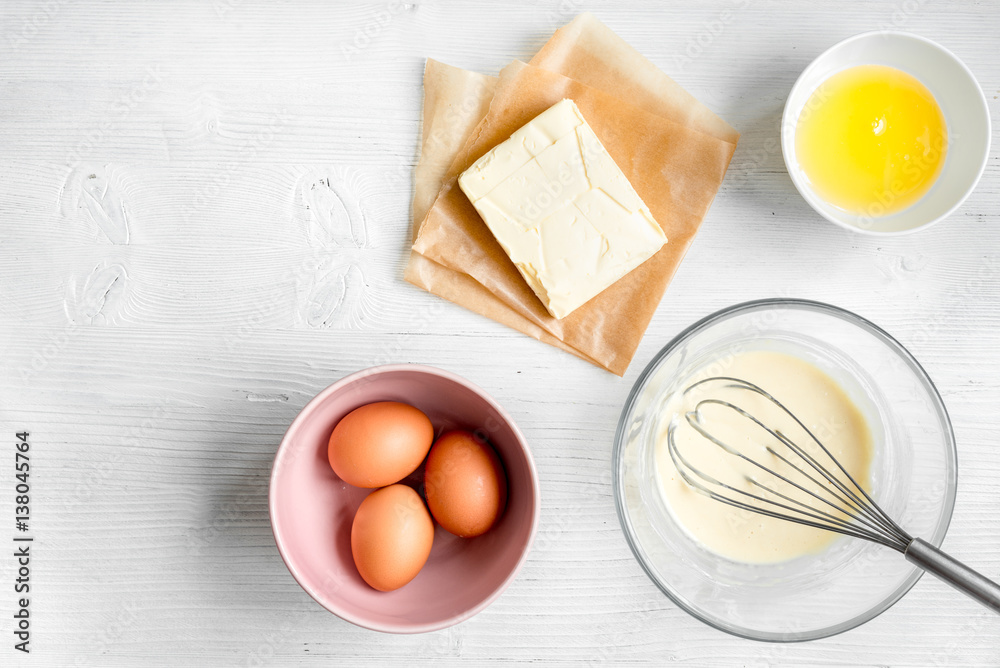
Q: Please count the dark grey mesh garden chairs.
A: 0